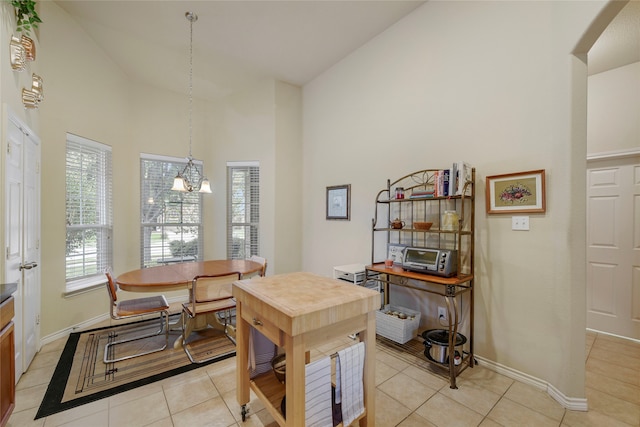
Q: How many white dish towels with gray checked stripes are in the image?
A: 1